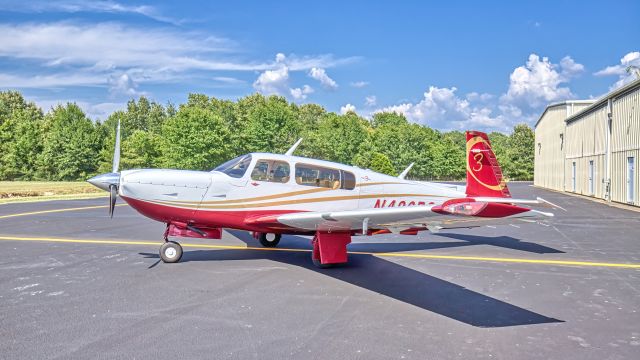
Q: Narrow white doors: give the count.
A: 3